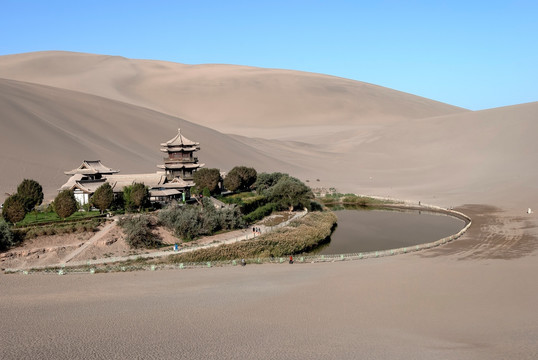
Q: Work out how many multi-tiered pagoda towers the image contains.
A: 1